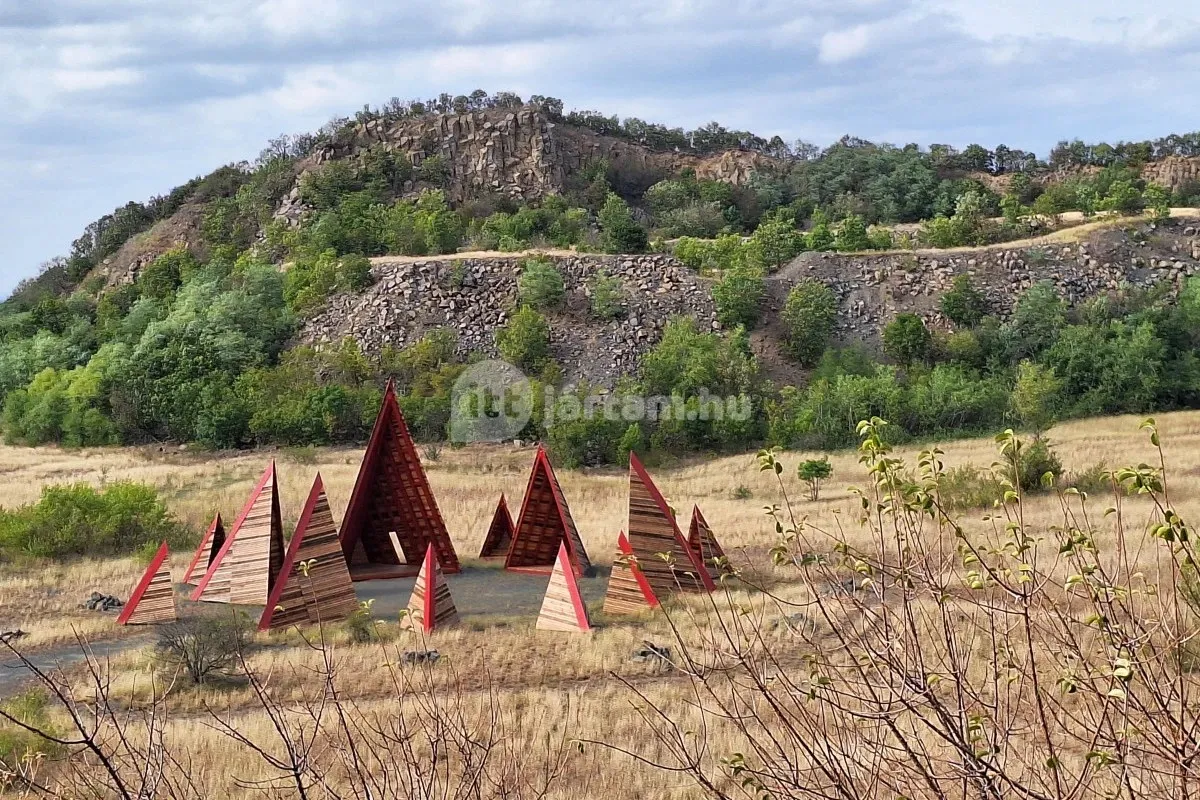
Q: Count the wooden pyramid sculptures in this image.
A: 12